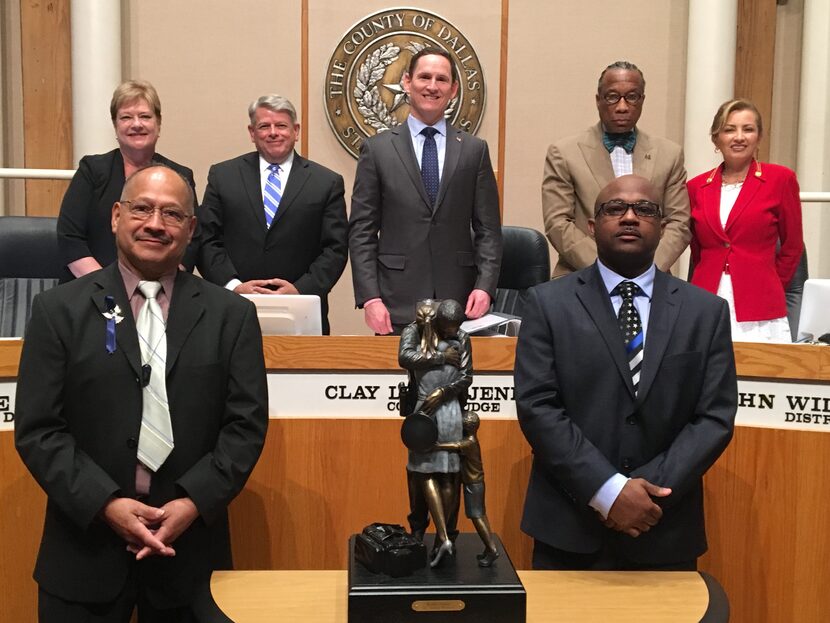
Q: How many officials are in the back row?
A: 5